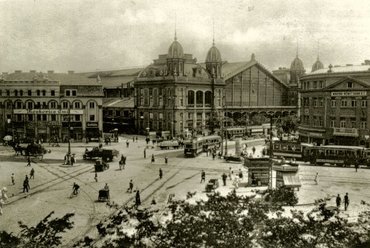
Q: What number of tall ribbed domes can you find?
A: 4